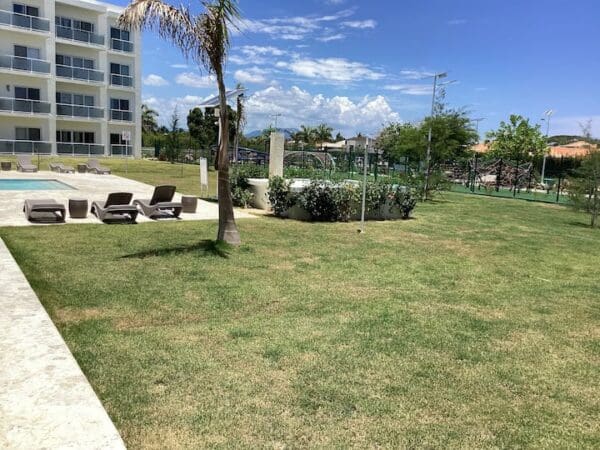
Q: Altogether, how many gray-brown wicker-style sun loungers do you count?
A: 6